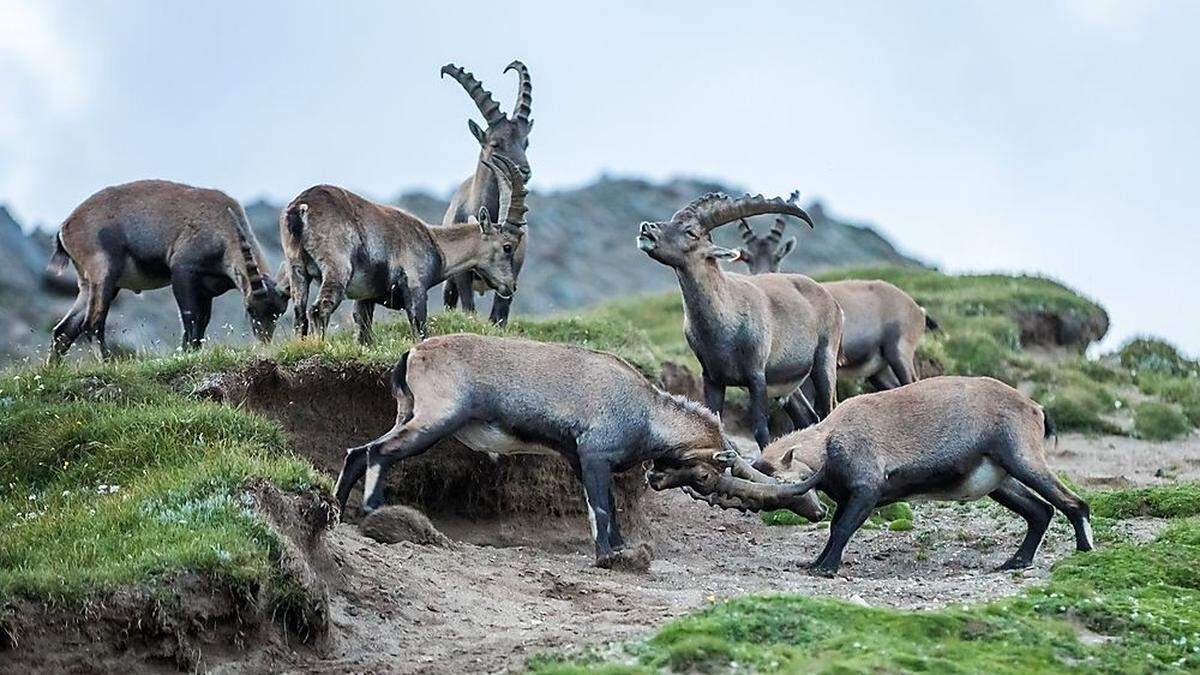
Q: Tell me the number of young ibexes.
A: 0